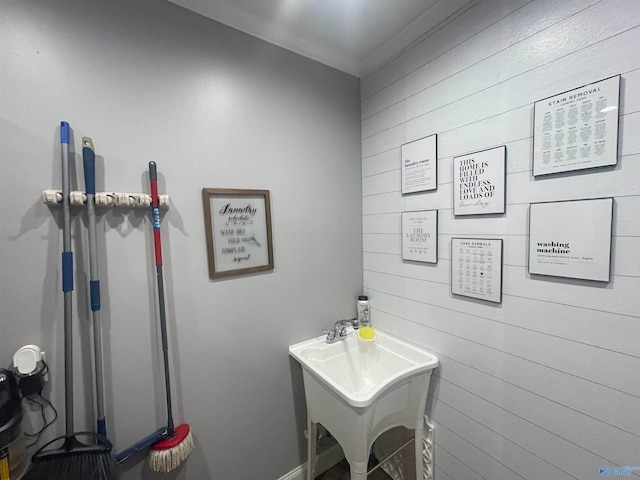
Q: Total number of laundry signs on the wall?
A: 7